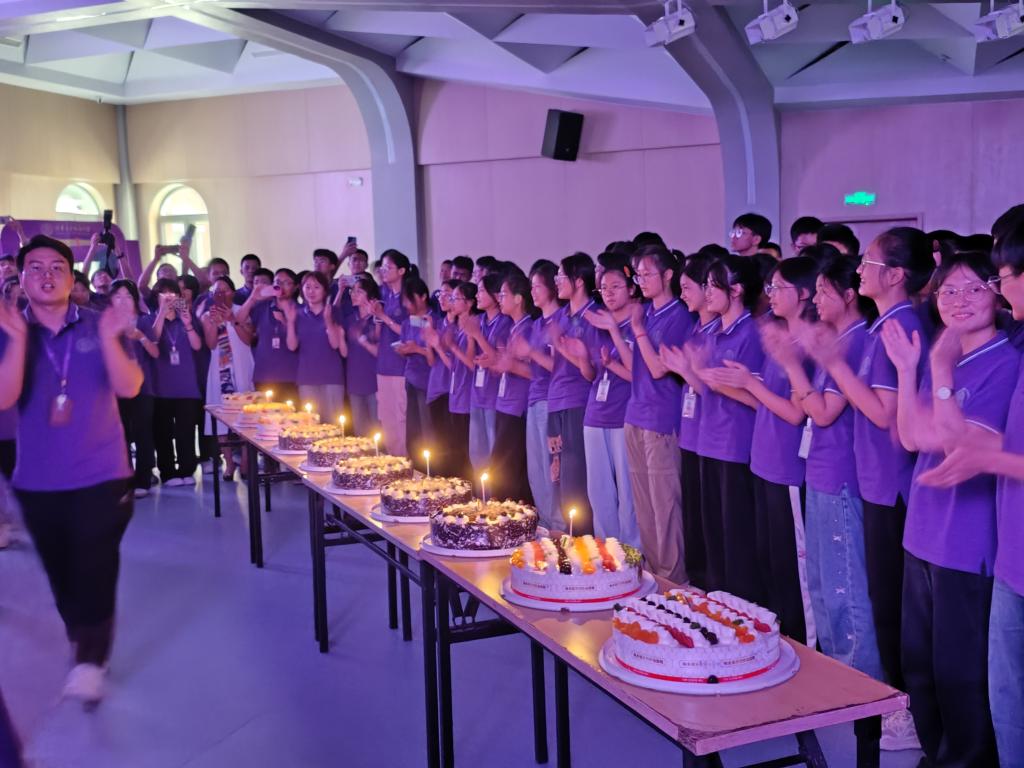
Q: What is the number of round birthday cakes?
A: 10